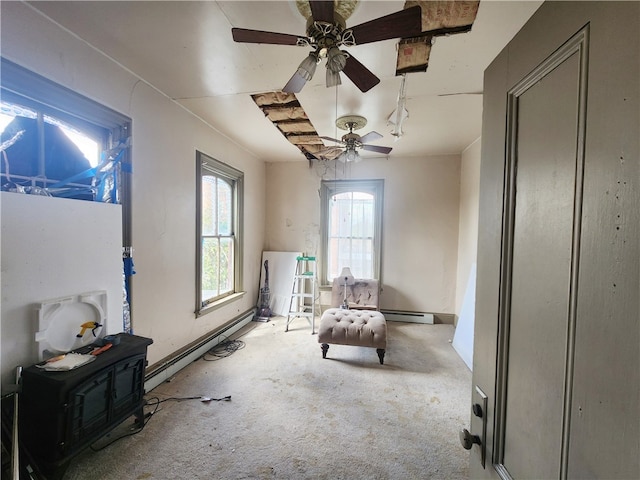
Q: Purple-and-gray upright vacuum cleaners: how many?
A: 1